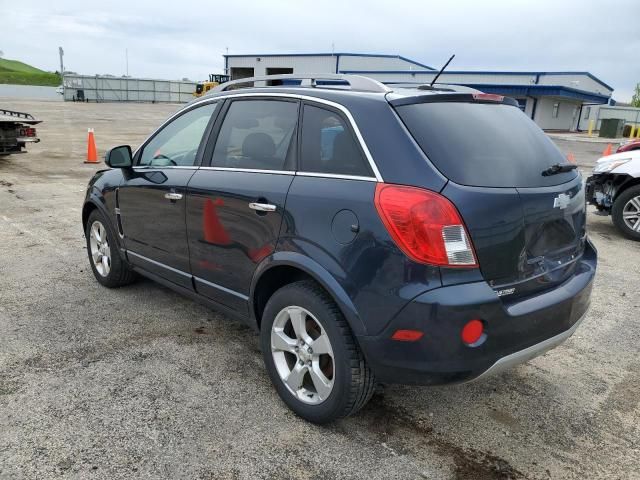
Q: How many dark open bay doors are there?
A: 2